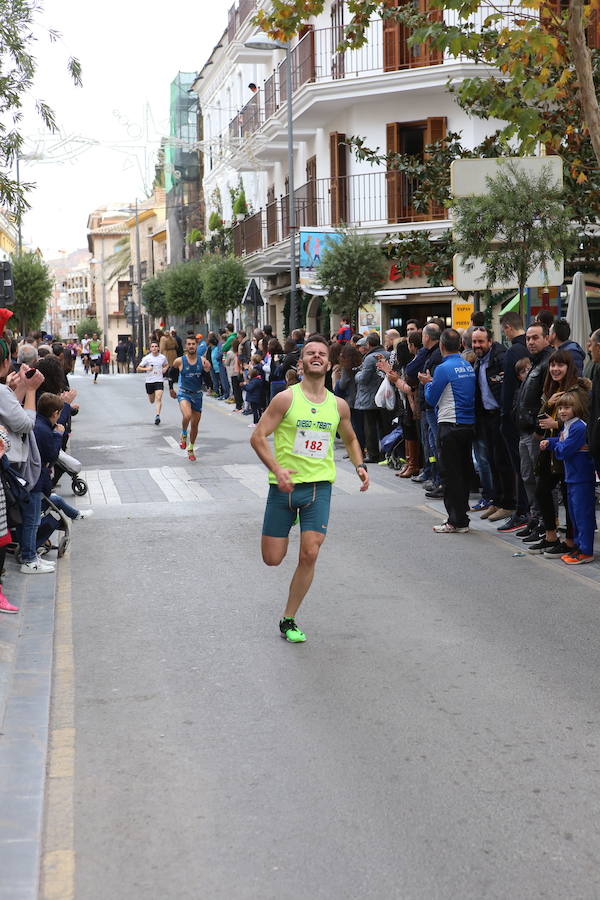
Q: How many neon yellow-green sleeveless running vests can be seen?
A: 1